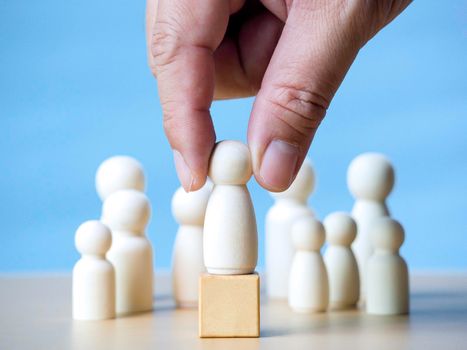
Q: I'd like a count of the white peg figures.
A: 10